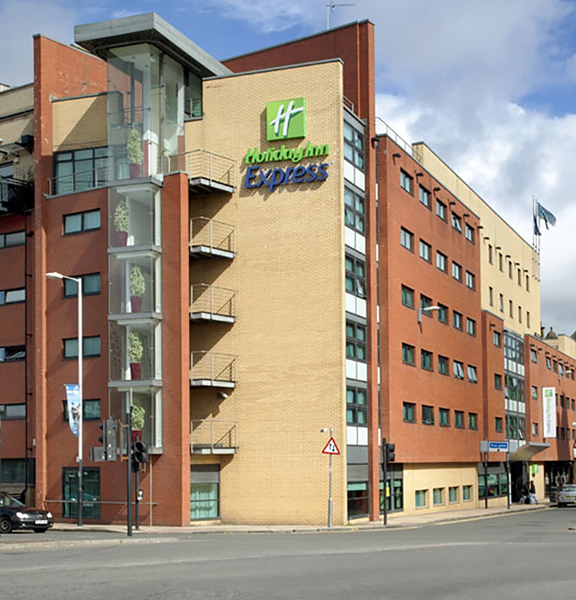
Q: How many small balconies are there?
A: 5